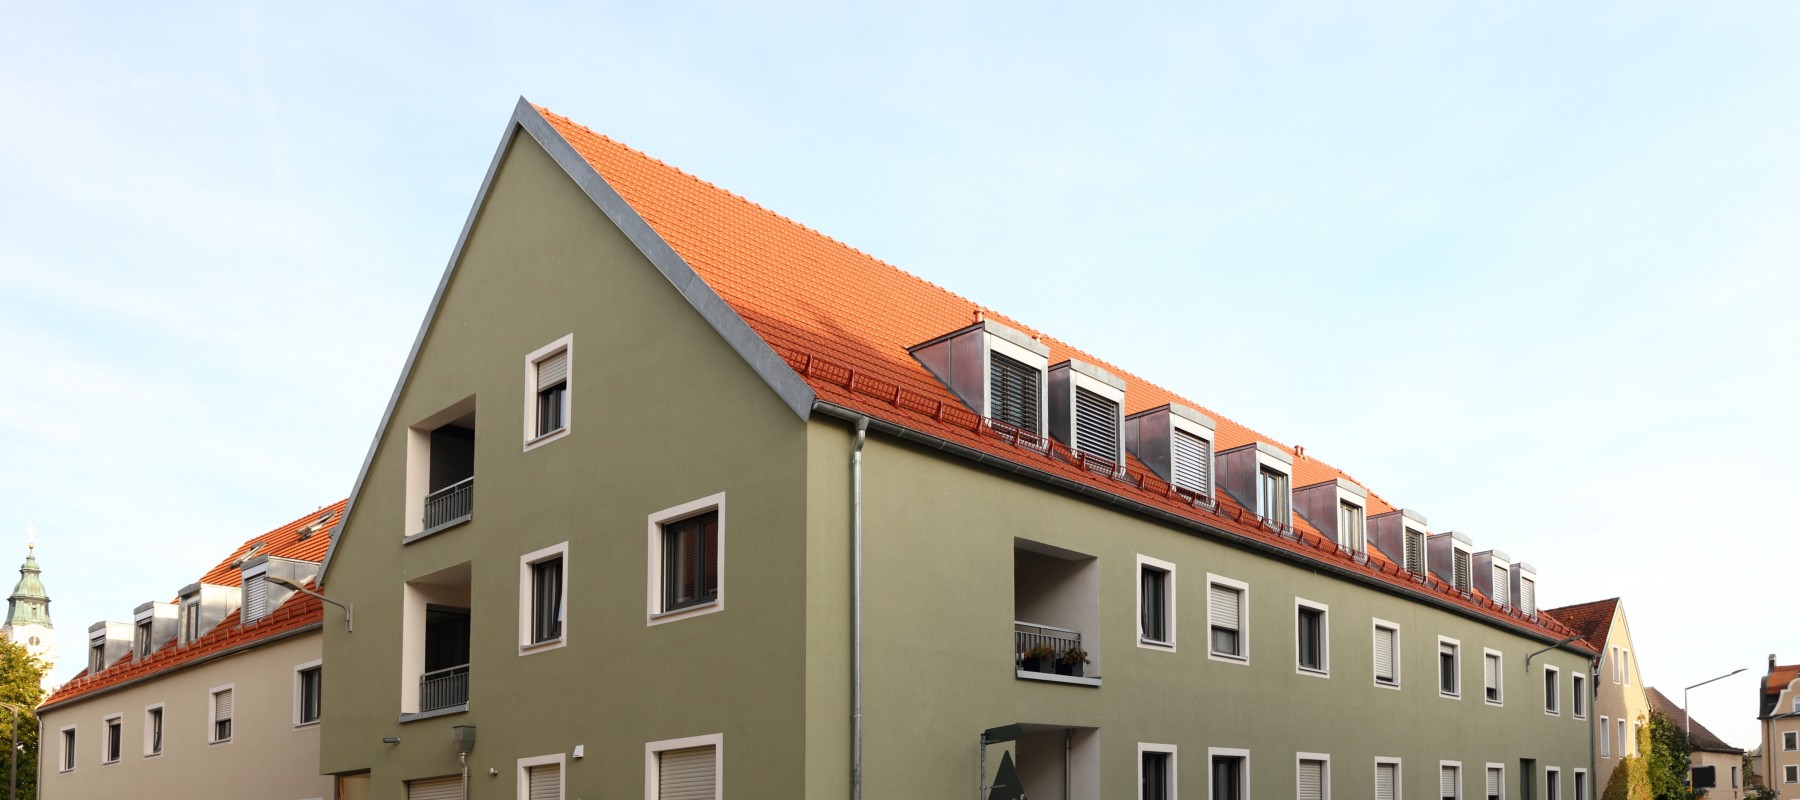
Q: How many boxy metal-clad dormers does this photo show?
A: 13